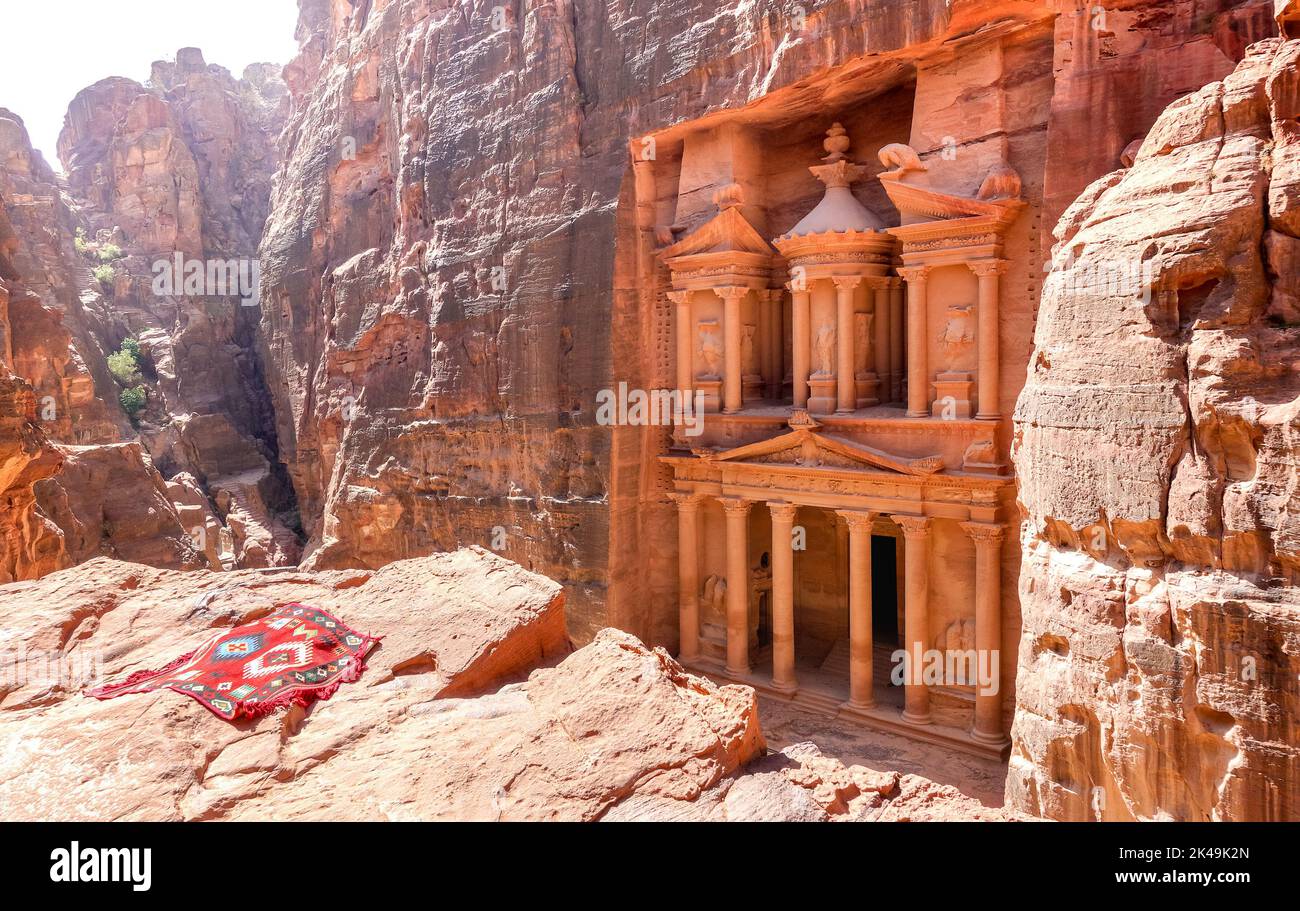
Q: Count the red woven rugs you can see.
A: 1